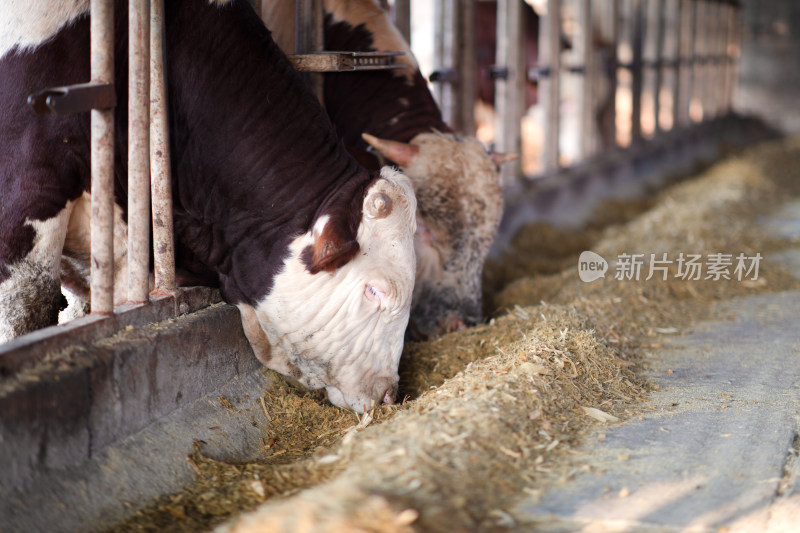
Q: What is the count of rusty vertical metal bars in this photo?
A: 3